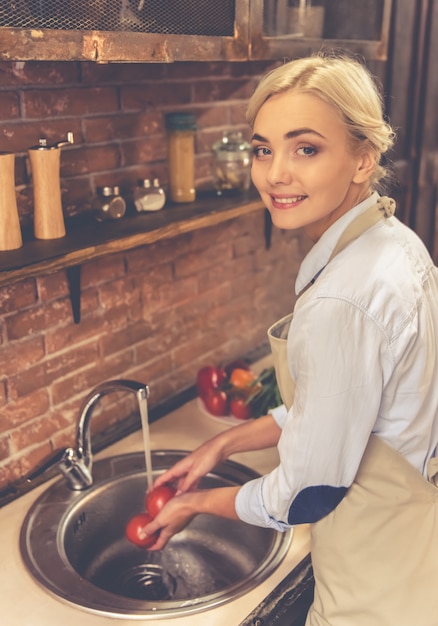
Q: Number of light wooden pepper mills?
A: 2